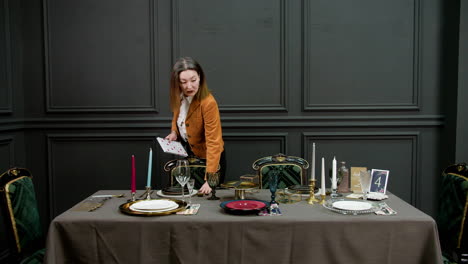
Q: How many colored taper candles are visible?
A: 2